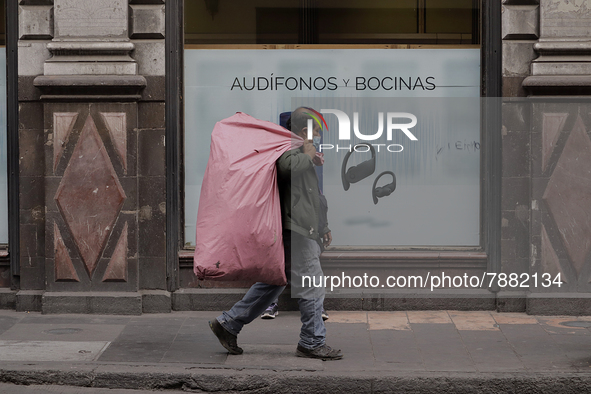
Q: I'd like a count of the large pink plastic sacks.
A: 1